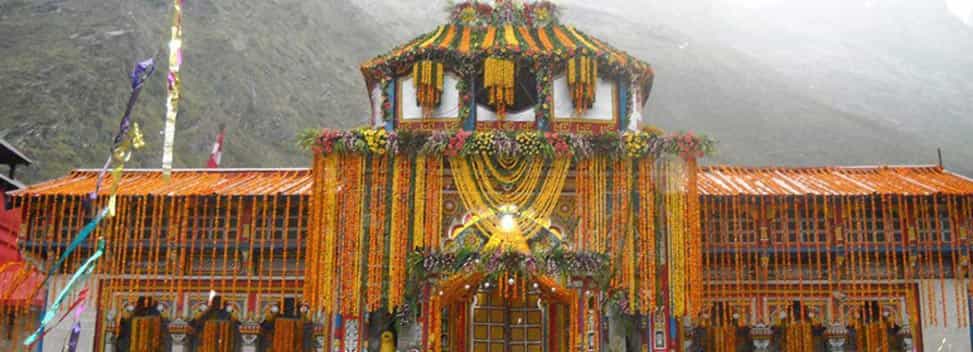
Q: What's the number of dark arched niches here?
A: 6